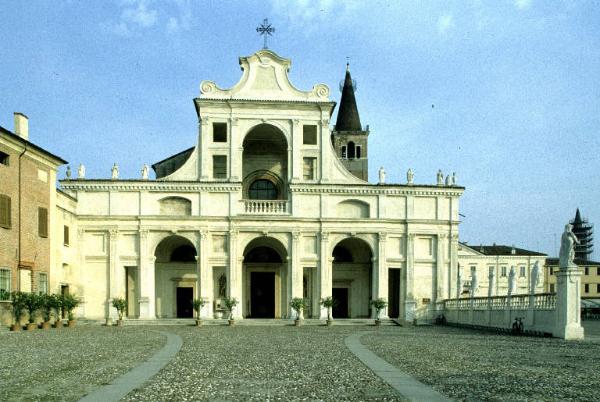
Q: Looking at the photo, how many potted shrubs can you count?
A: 11